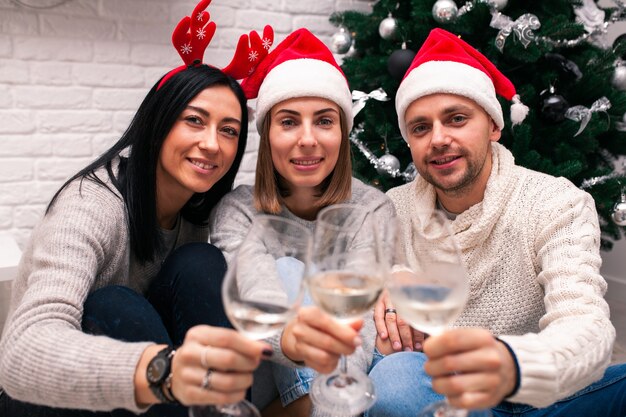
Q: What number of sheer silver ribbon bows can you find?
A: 2